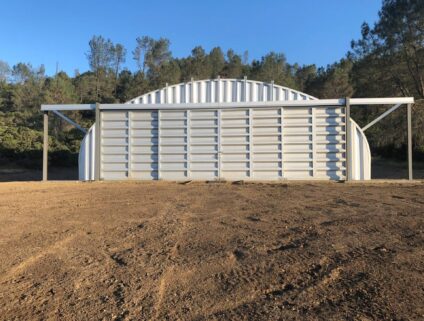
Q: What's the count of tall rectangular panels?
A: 8